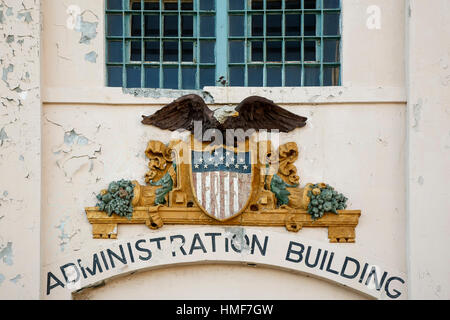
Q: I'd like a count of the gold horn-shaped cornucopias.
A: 2